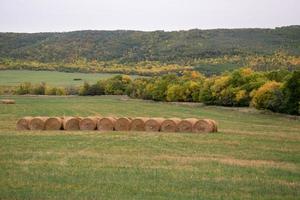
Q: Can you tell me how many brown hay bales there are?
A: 12